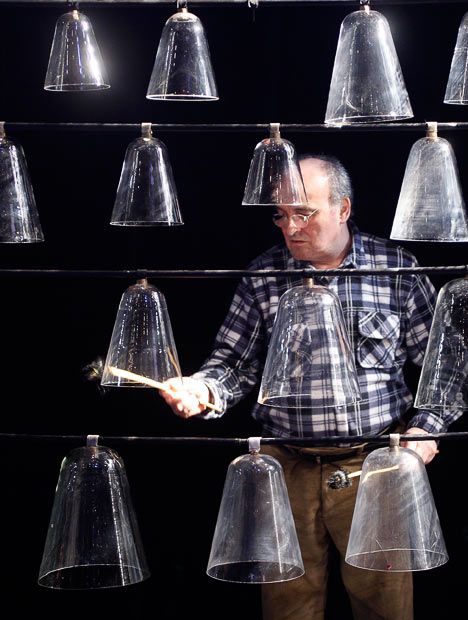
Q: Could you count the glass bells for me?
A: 14